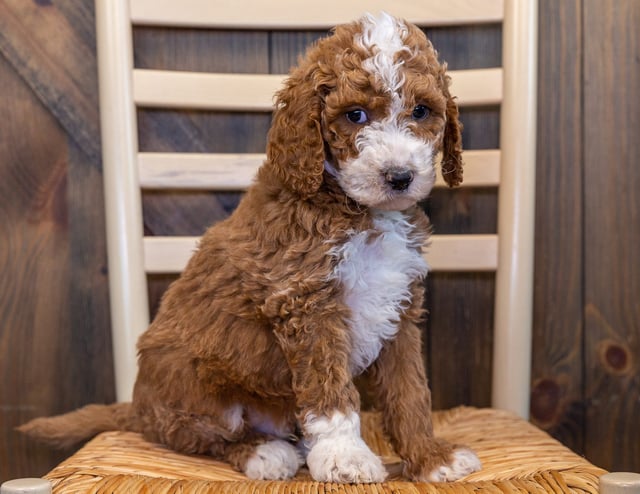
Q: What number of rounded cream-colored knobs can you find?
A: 2